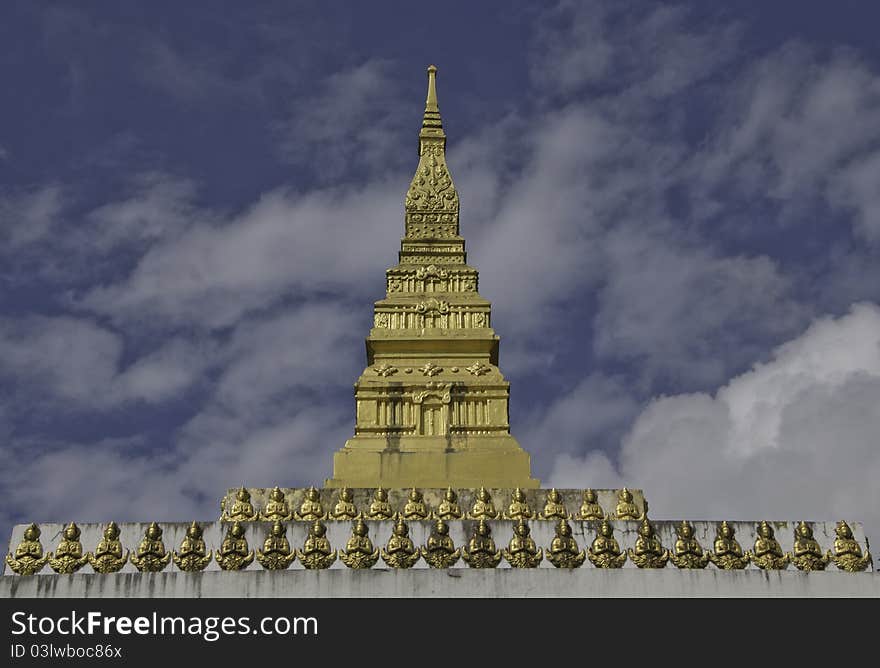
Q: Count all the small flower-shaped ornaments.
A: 3